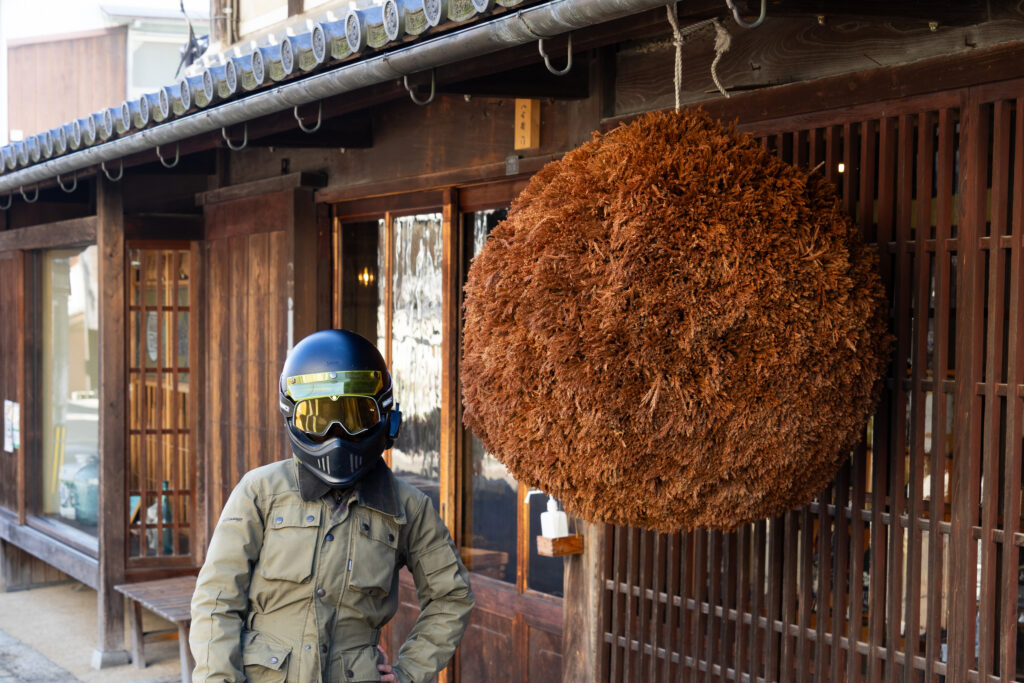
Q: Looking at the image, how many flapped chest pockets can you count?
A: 2